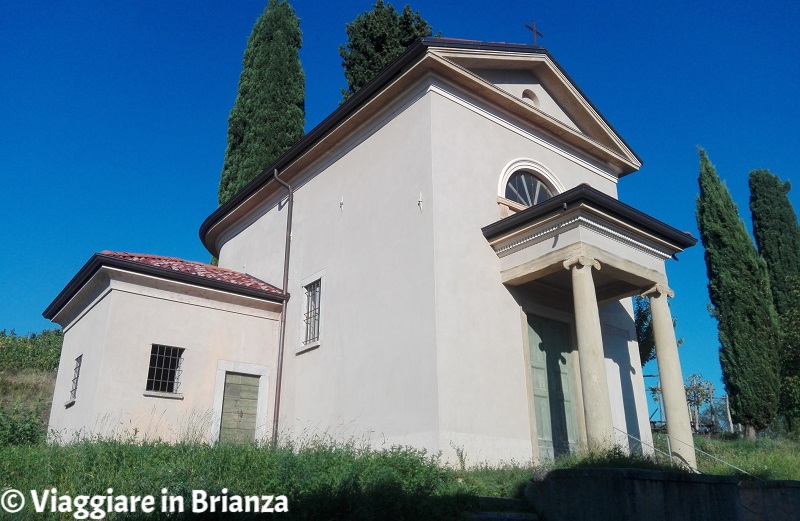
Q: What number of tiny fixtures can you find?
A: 2